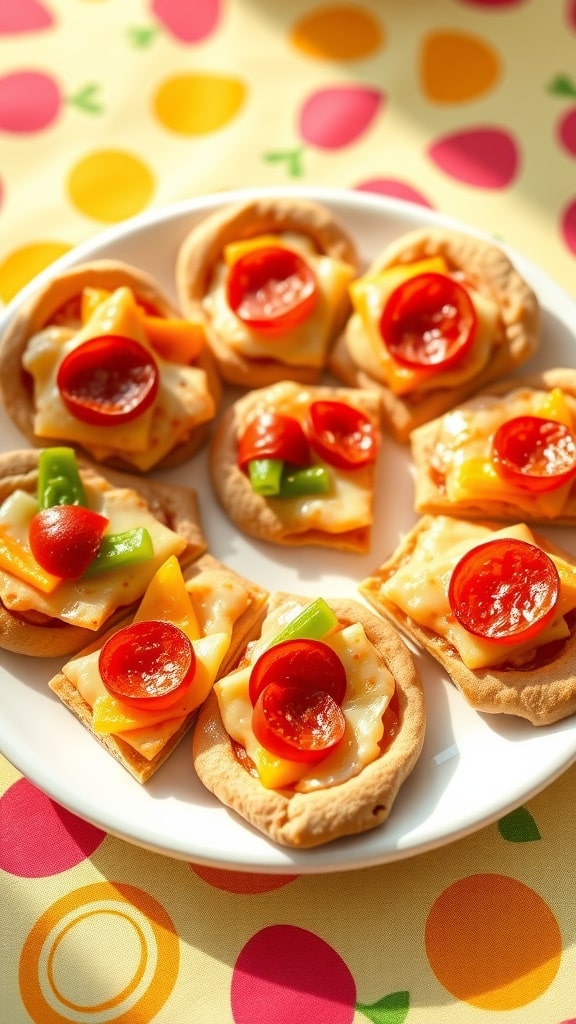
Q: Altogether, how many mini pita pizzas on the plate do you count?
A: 9